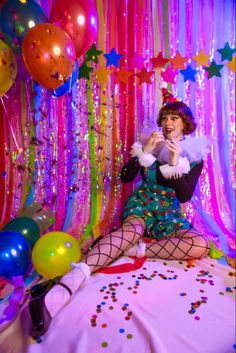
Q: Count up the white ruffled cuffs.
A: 2